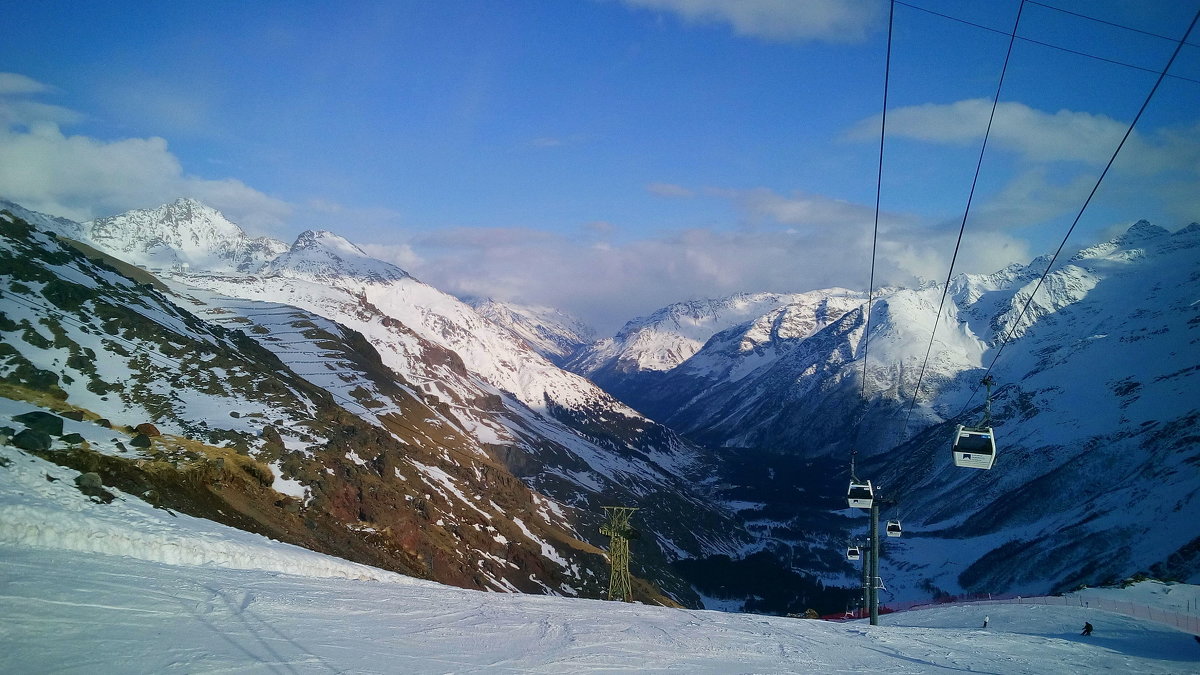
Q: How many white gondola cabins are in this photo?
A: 4